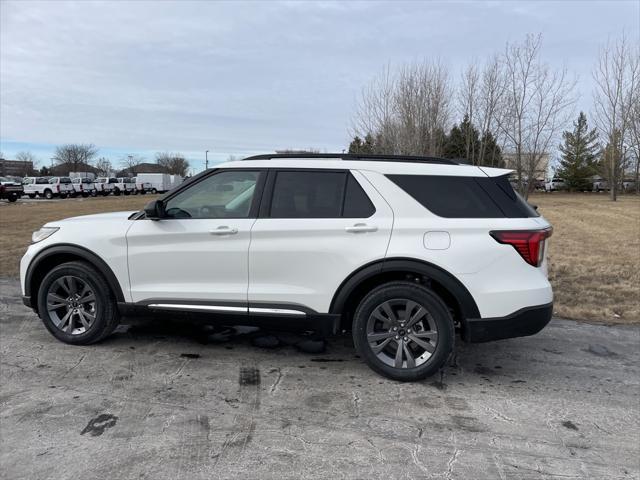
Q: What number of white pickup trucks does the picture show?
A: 5